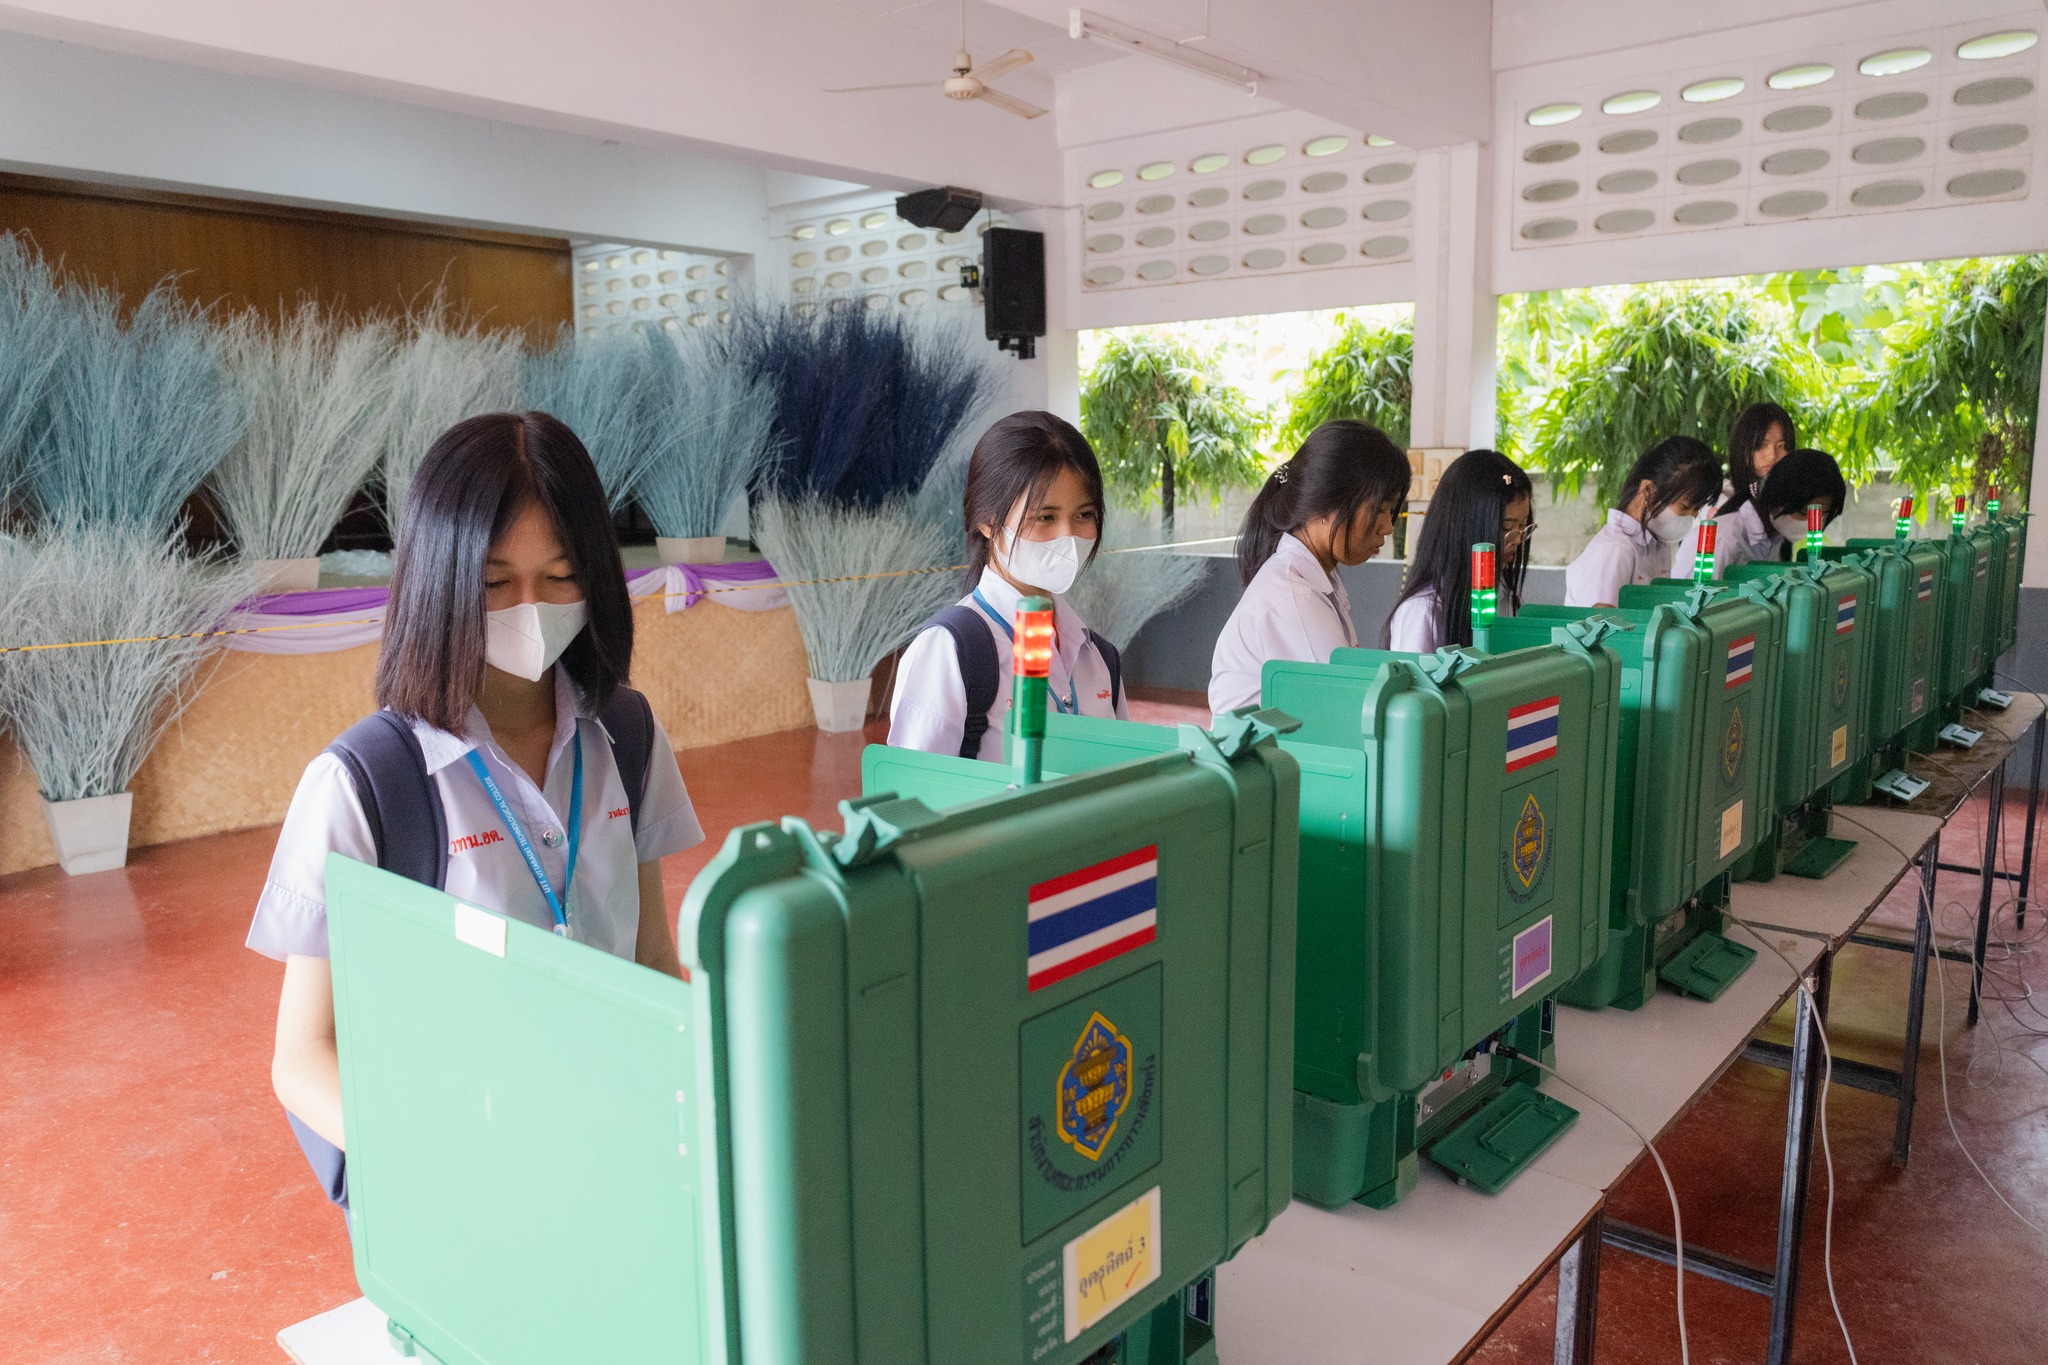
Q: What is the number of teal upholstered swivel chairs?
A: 0